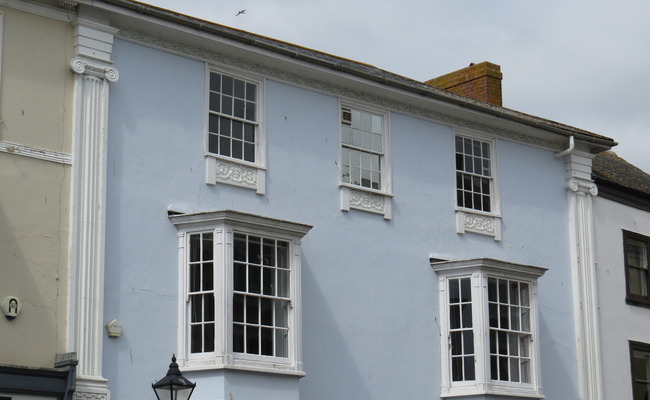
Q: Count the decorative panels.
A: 3